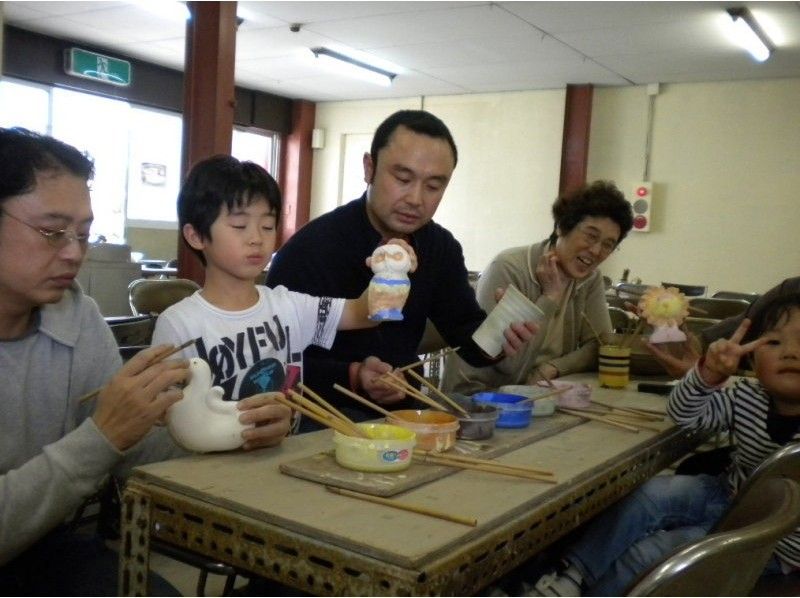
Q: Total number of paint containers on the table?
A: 6